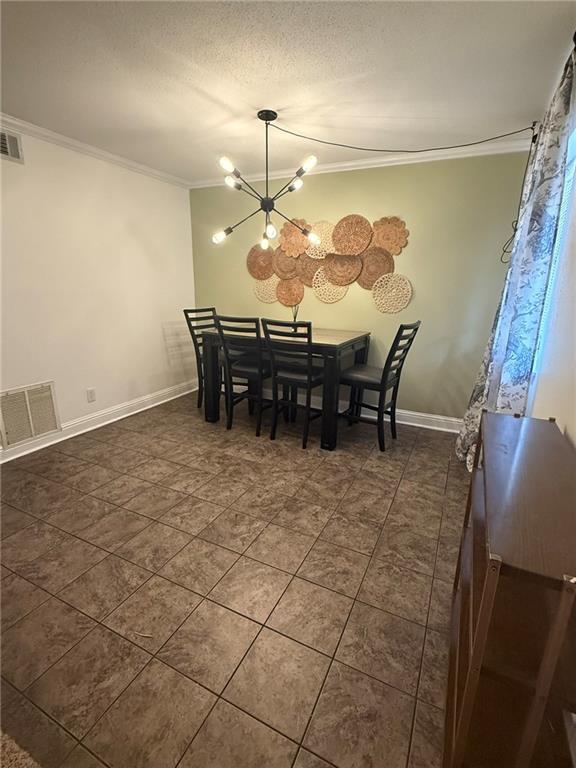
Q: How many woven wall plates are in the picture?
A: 13